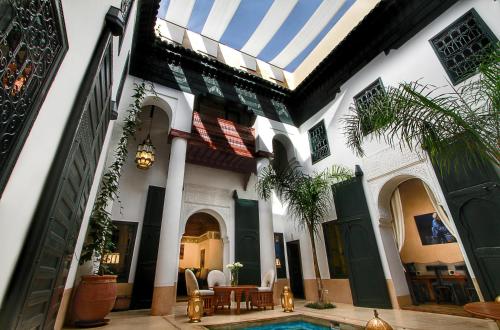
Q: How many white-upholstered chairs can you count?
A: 3